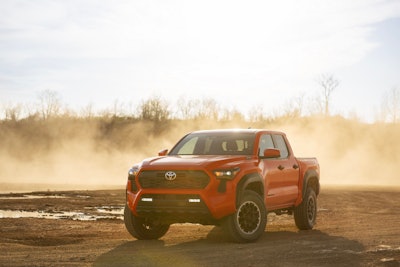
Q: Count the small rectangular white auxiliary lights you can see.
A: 2